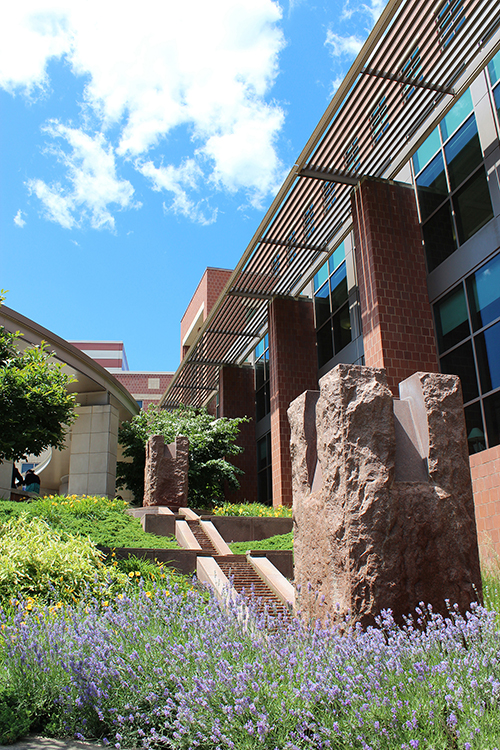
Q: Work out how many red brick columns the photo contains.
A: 3